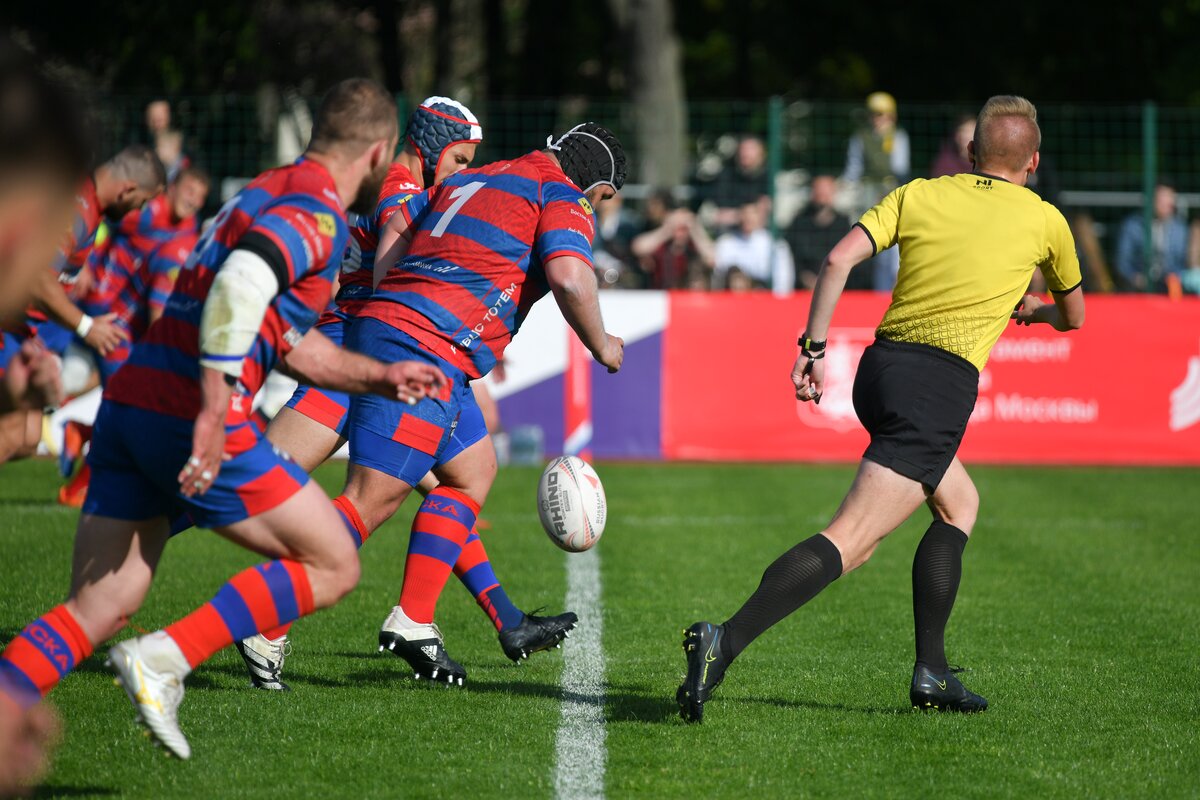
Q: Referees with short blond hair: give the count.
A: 1